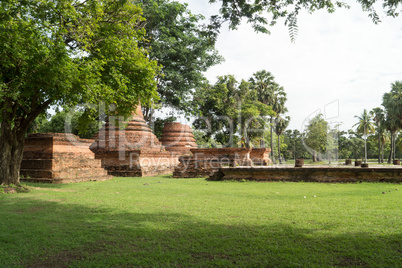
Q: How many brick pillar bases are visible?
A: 5